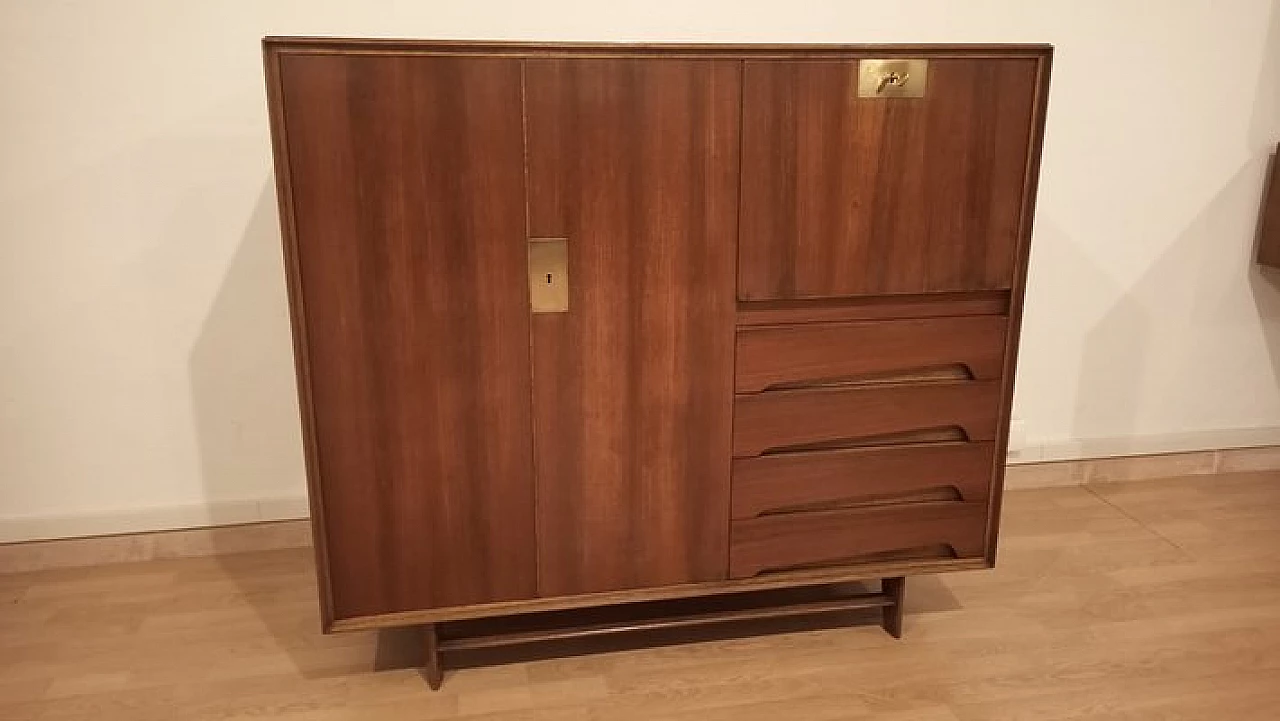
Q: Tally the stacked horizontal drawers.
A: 4